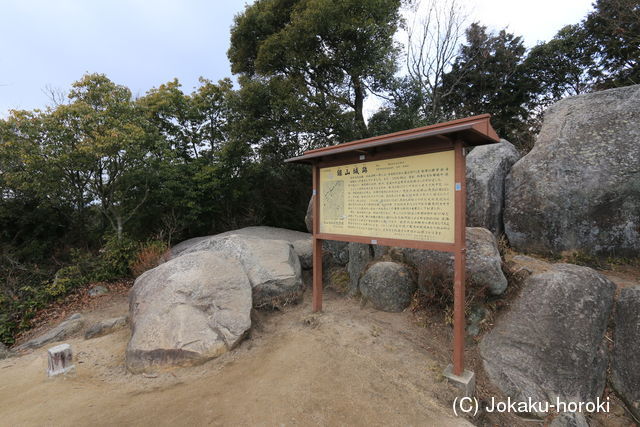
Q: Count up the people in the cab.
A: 0